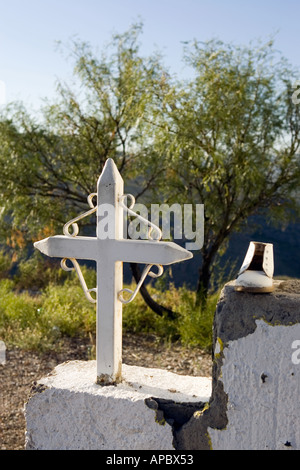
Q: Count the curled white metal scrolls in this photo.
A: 4